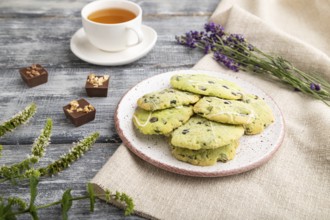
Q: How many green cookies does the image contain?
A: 7